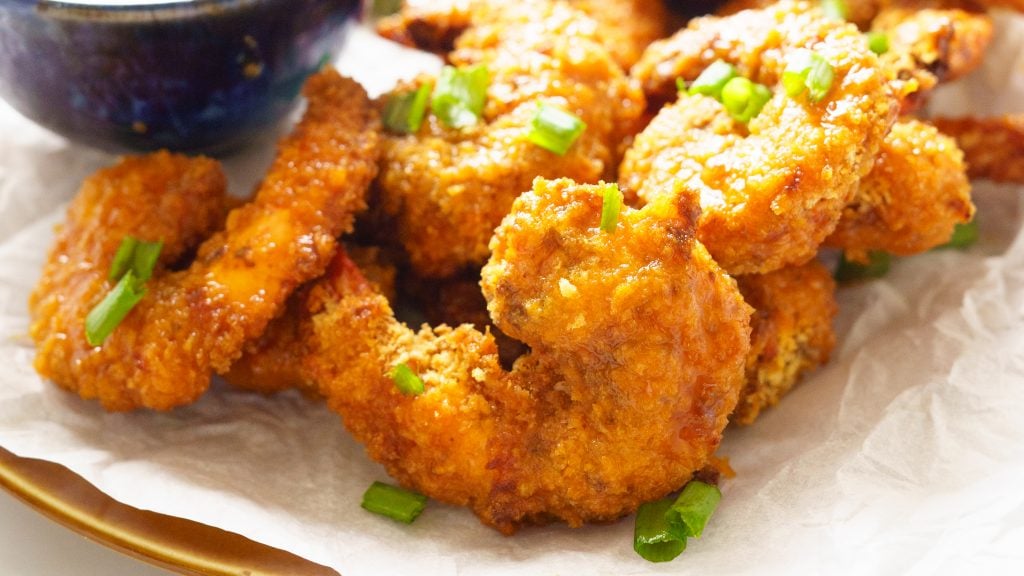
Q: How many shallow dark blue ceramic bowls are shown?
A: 1